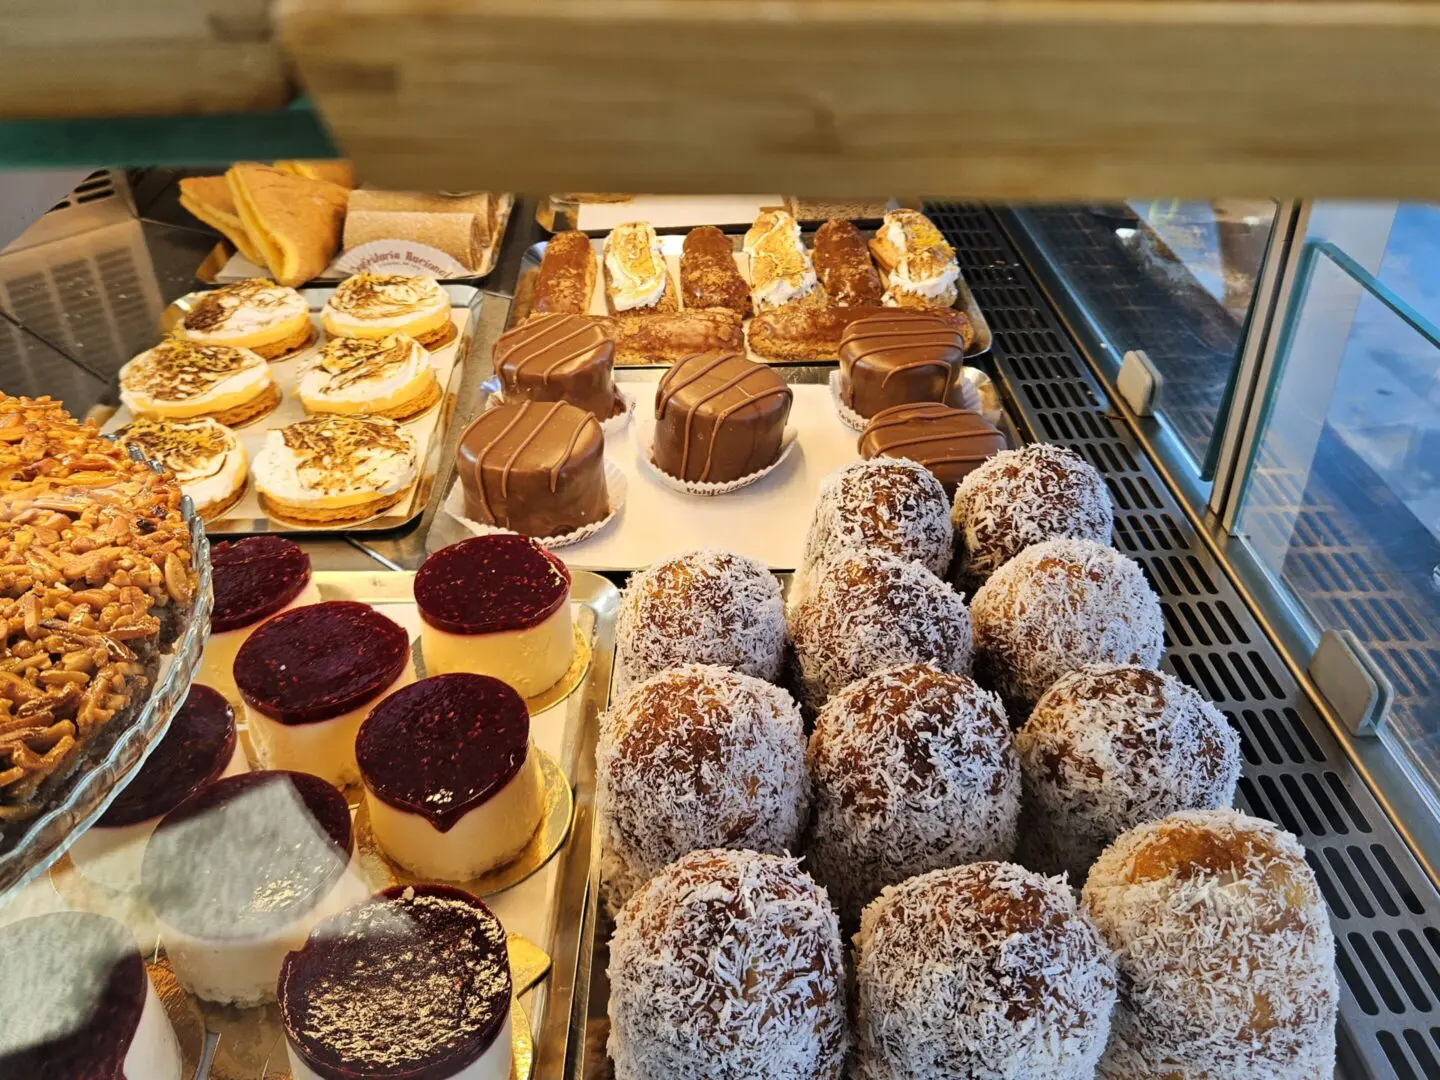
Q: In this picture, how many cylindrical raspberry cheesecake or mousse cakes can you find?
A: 8